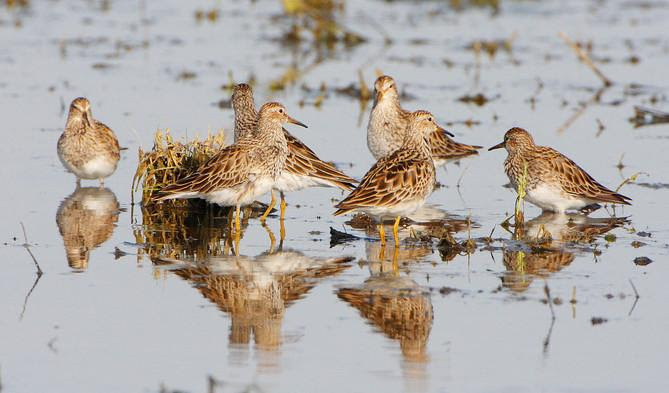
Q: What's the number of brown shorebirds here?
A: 6